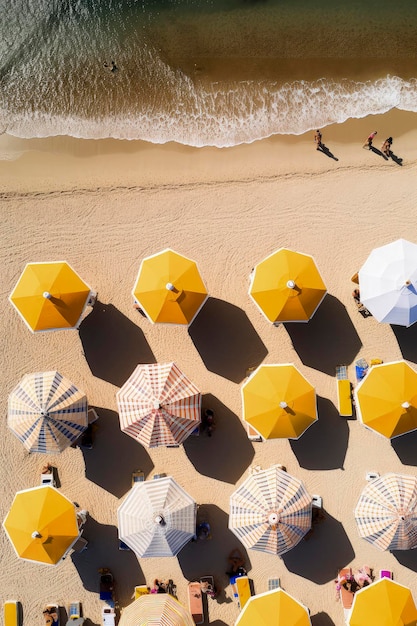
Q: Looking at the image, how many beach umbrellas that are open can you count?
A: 15